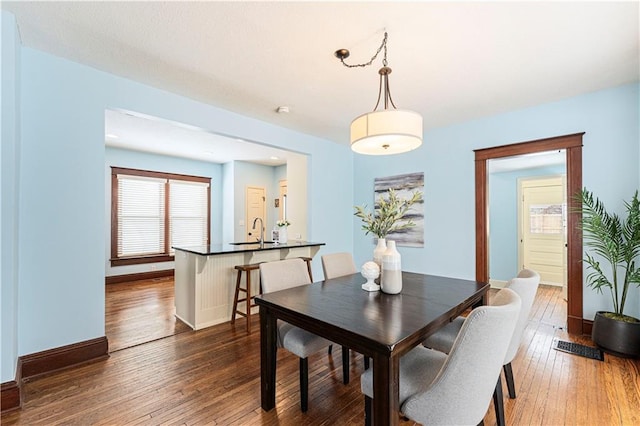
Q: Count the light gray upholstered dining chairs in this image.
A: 4